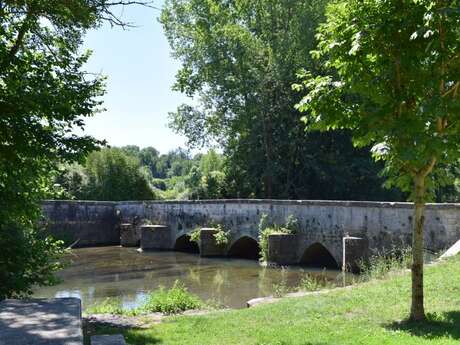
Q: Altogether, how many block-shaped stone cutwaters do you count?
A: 5